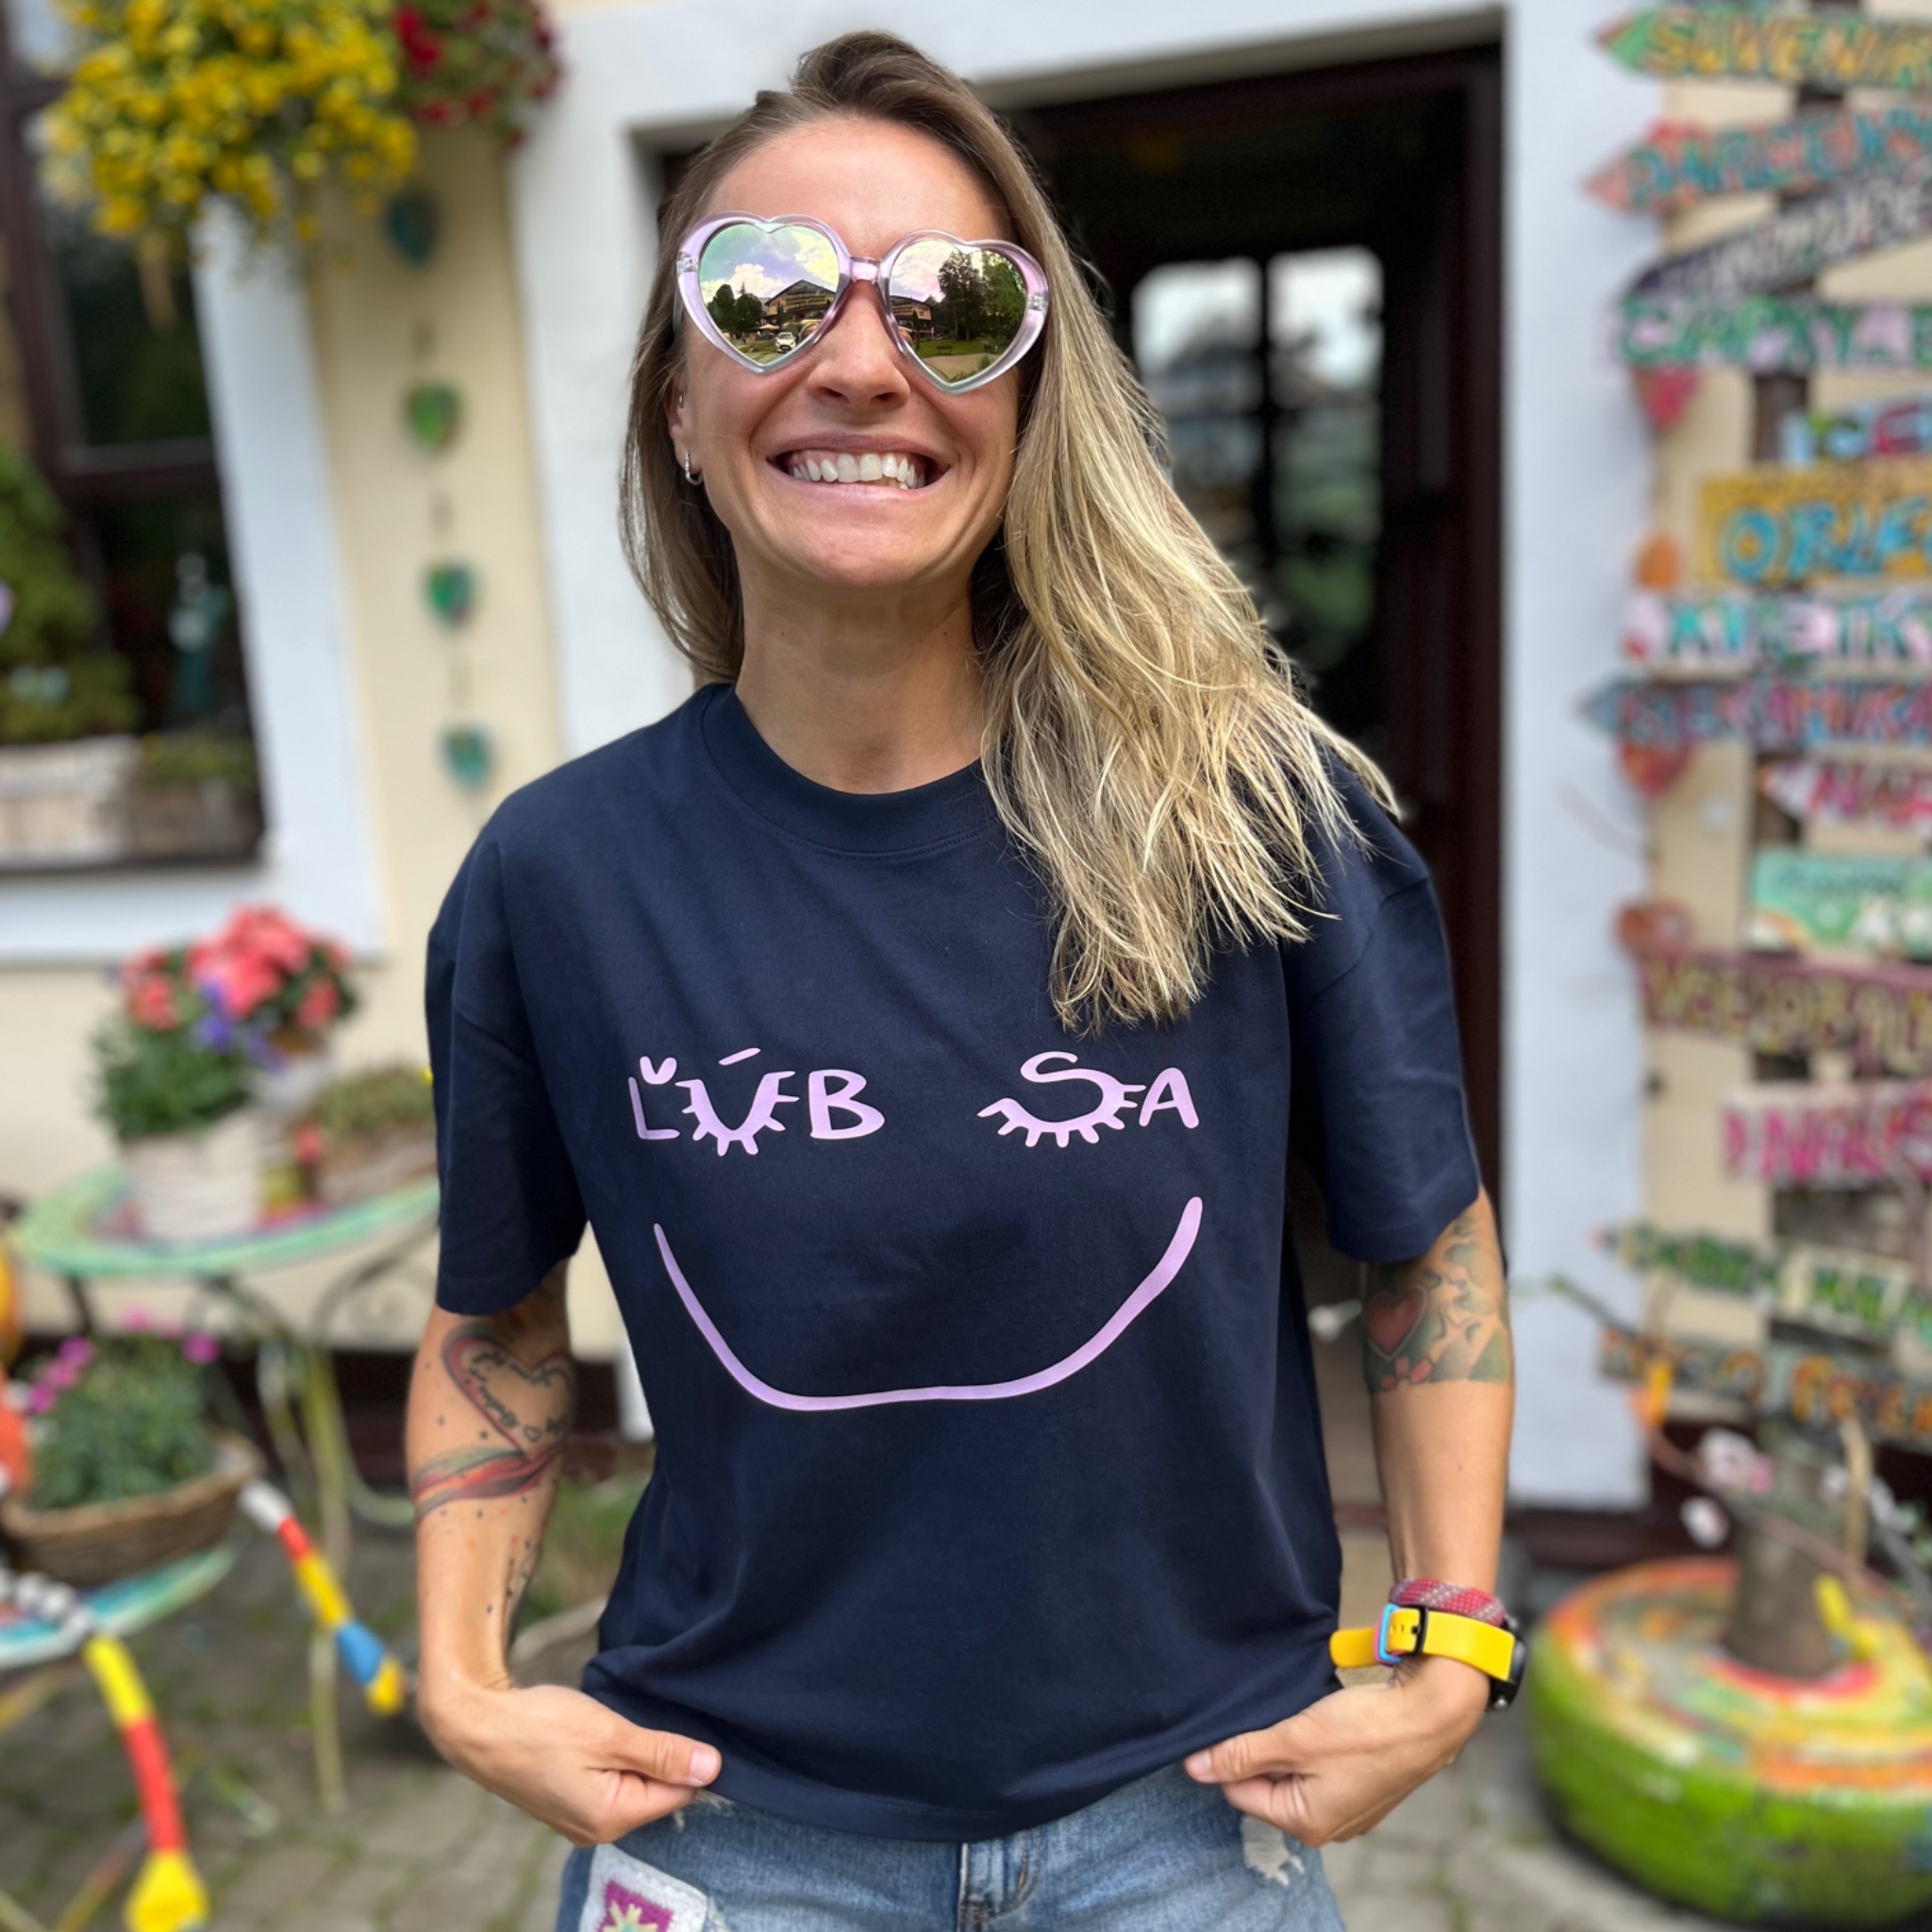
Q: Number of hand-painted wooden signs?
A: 14